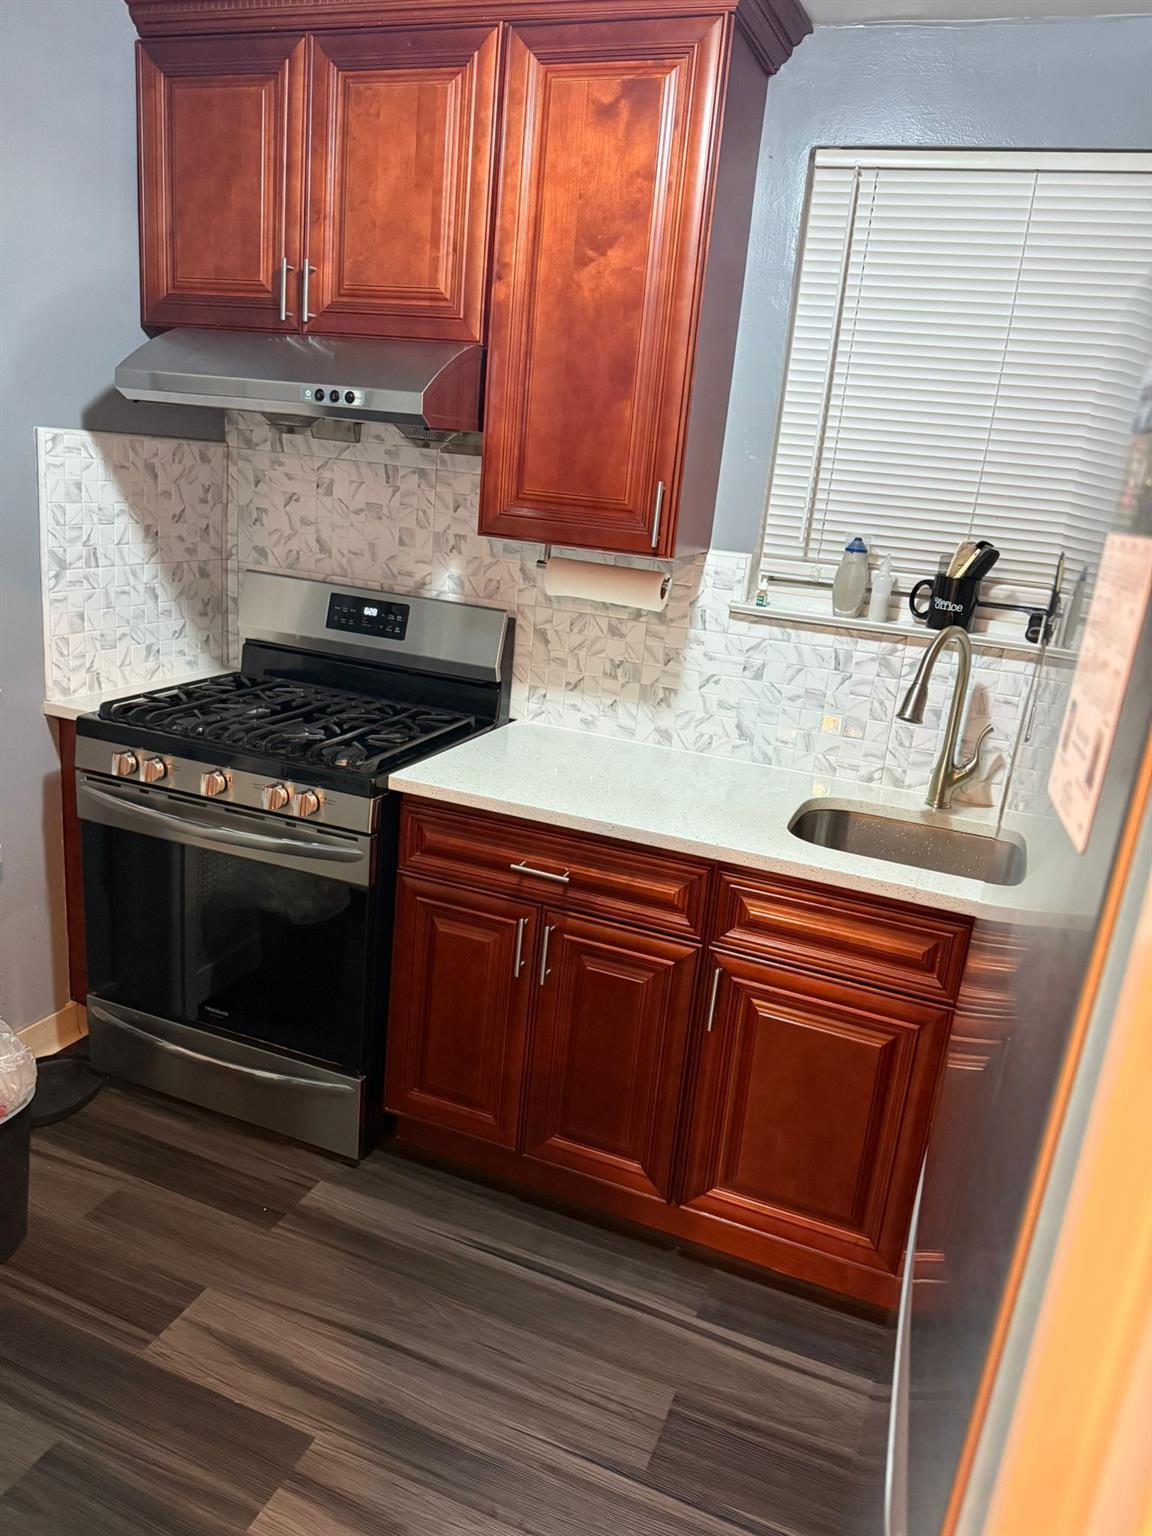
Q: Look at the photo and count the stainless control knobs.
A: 5